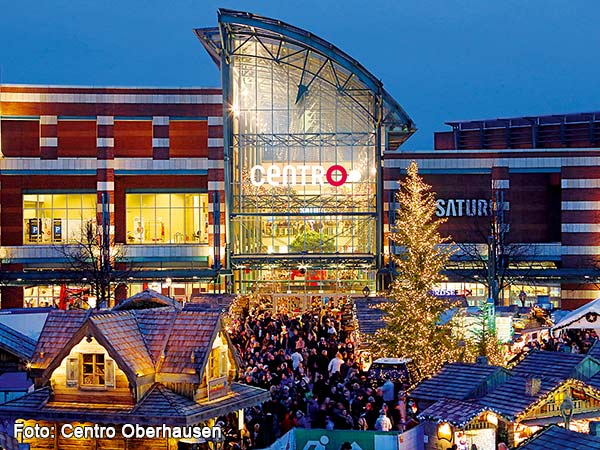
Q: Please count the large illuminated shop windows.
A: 2